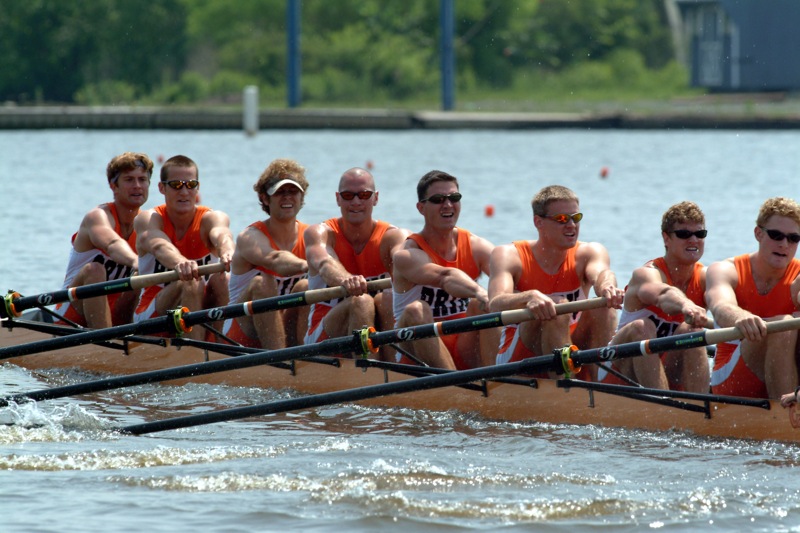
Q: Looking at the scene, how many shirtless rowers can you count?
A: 0